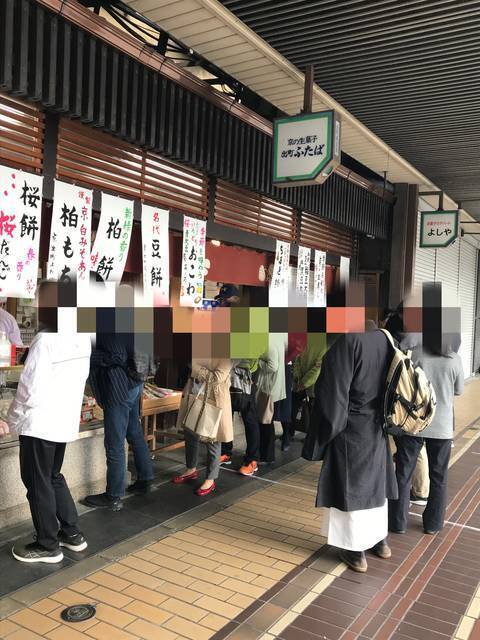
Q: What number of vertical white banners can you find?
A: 9